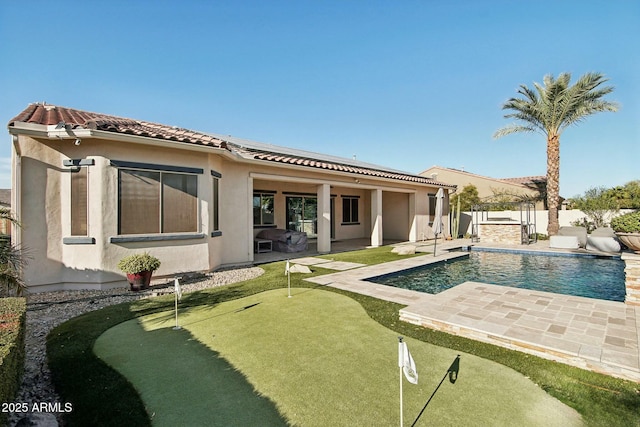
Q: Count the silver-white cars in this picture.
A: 0